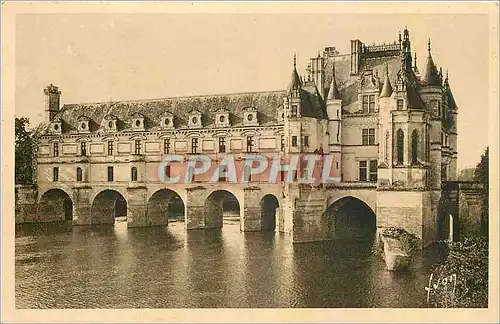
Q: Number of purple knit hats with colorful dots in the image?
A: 0